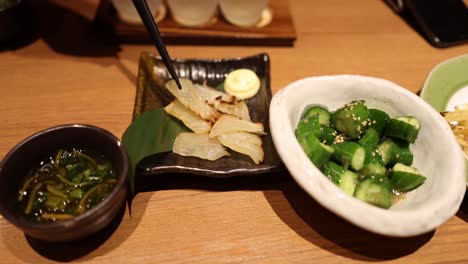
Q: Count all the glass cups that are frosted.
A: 3